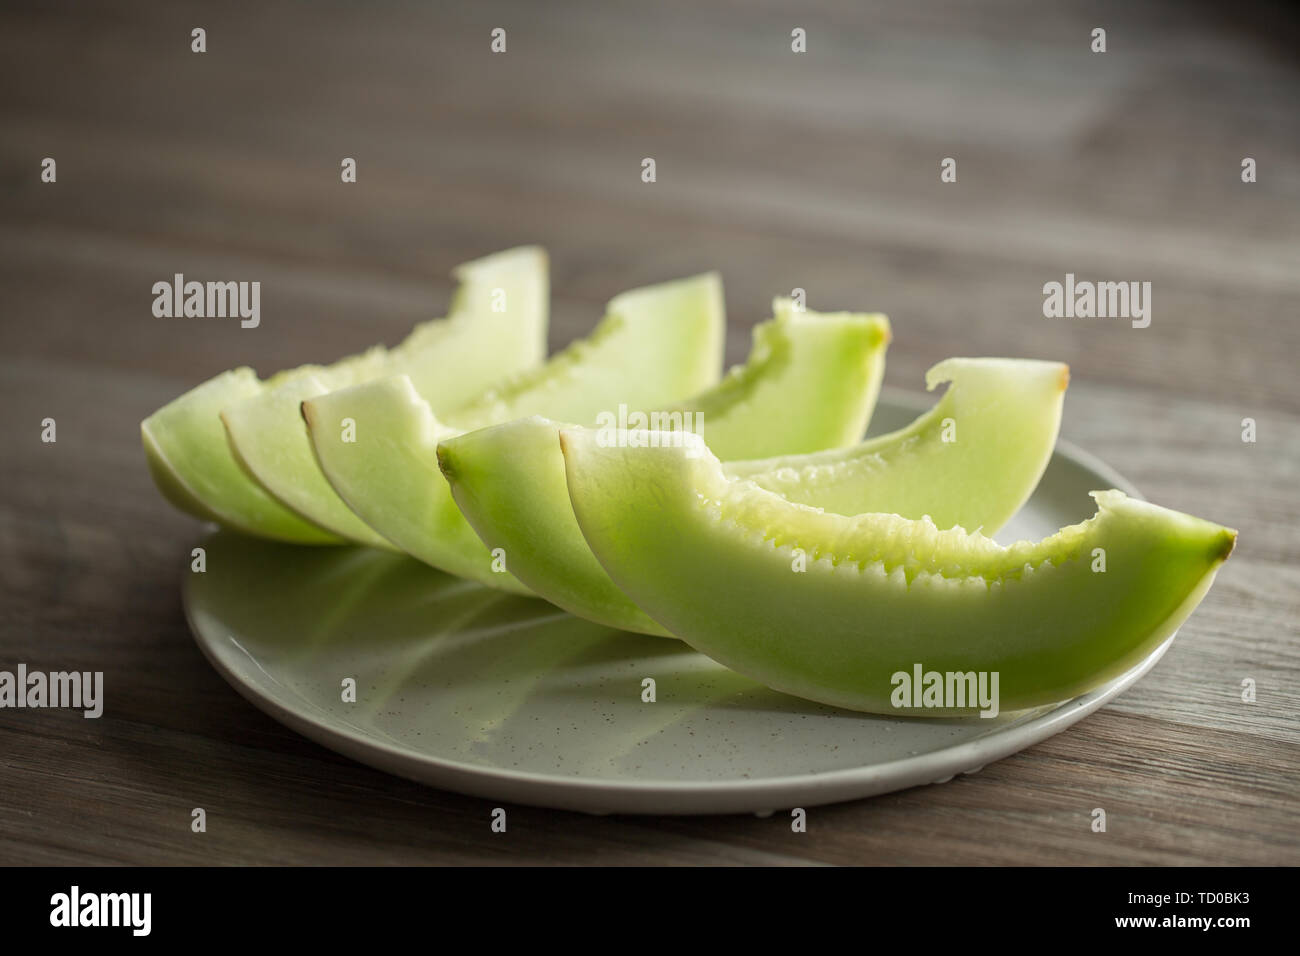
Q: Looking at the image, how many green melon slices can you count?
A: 5